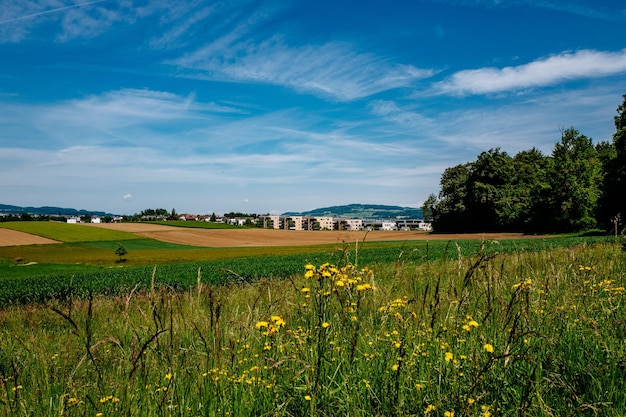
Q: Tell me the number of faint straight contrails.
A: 1